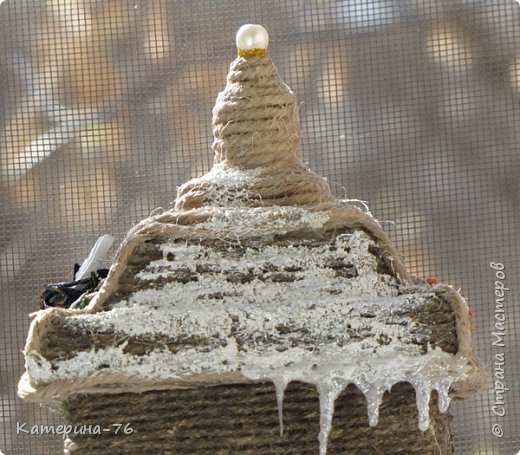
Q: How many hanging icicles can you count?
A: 5